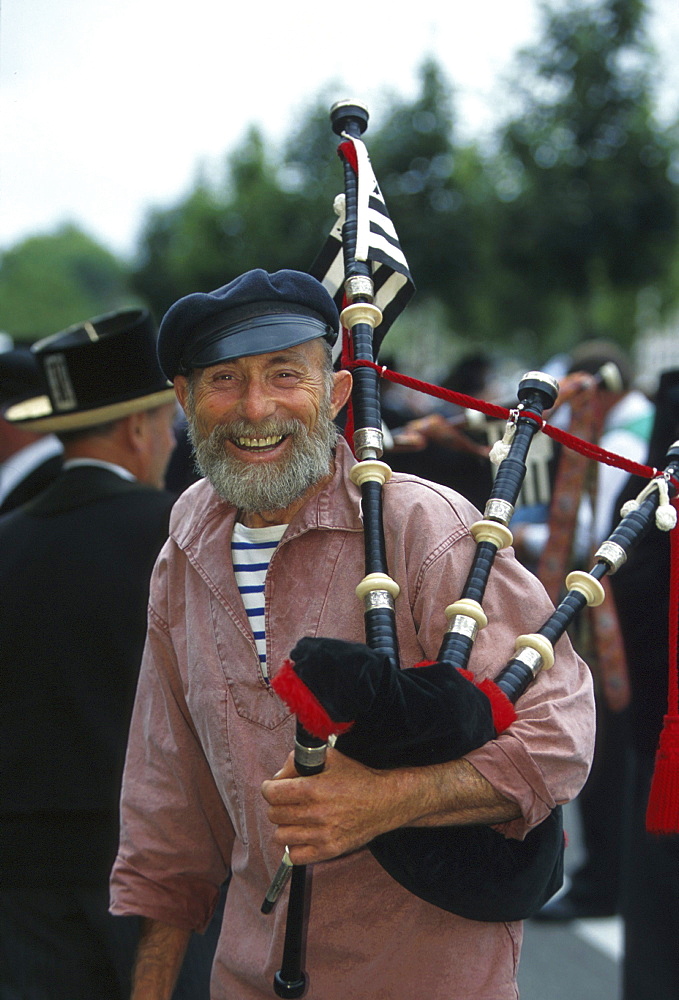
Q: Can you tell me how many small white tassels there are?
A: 4